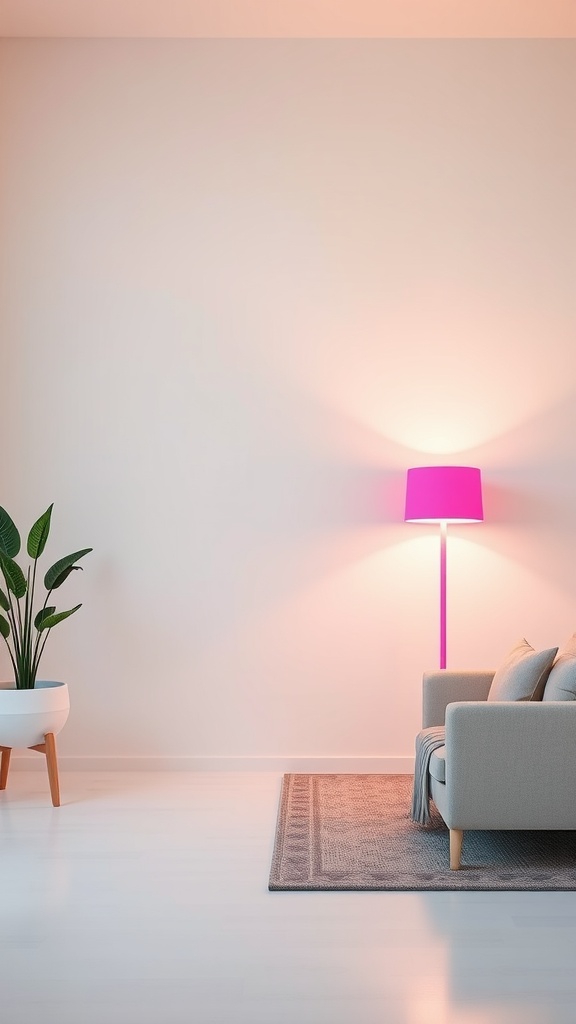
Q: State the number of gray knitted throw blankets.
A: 1